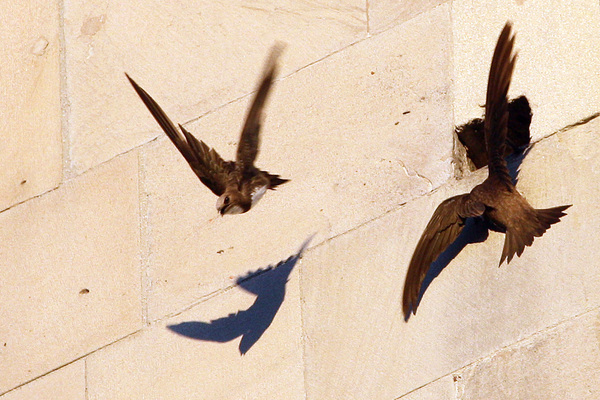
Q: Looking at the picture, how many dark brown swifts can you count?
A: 2